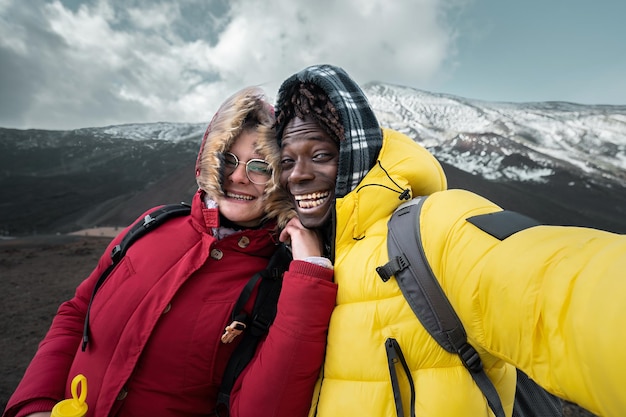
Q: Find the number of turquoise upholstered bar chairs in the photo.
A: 0